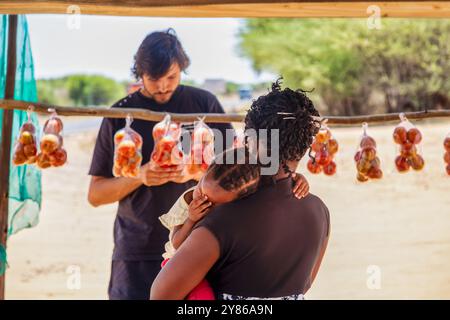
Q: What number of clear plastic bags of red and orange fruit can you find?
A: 9